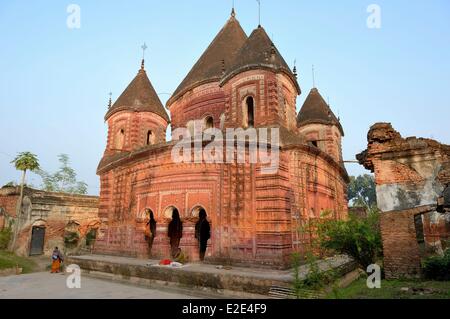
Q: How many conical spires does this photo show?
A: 4